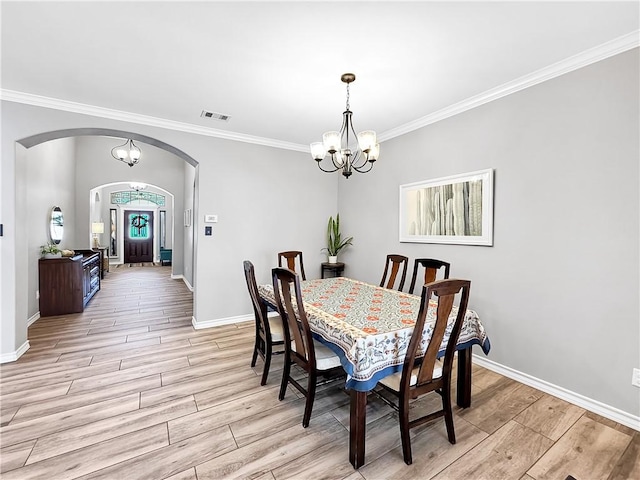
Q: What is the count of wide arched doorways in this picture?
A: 2